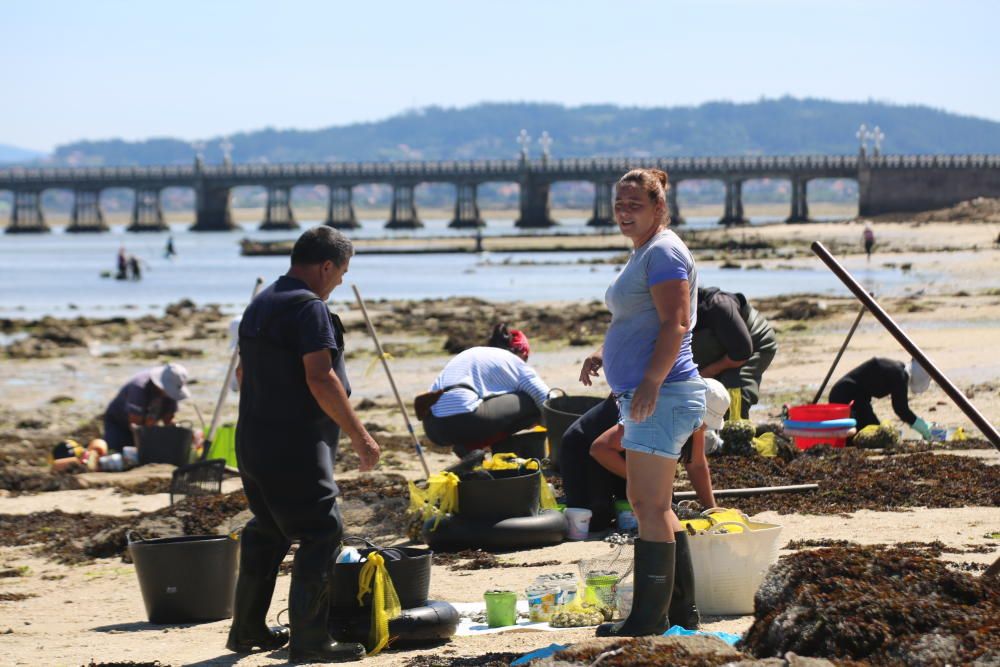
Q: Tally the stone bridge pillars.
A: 13